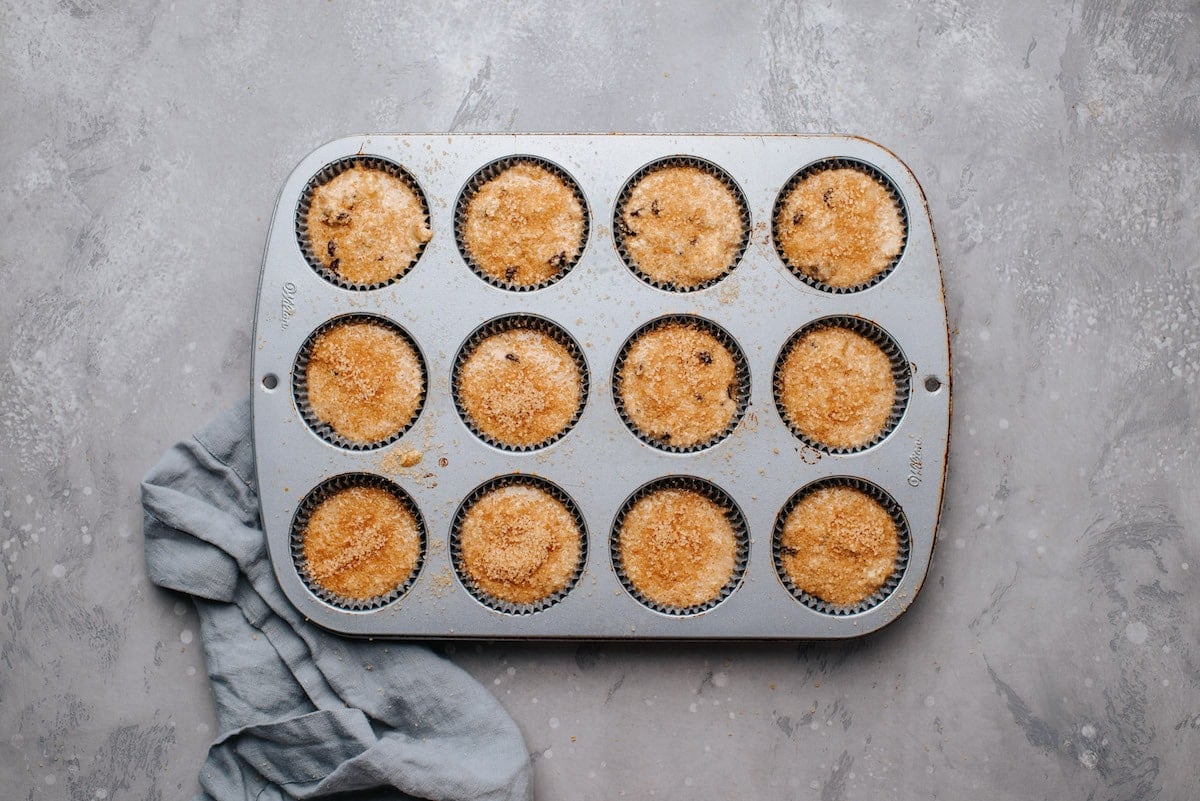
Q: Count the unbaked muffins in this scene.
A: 12